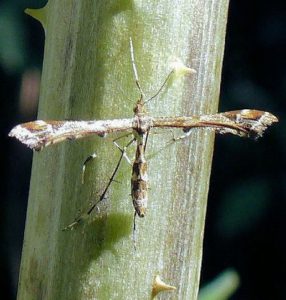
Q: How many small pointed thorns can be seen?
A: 3